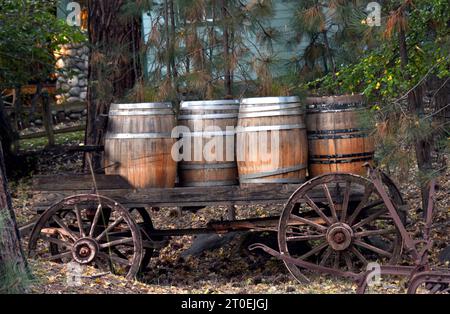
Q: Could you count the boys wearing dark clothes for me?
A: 0